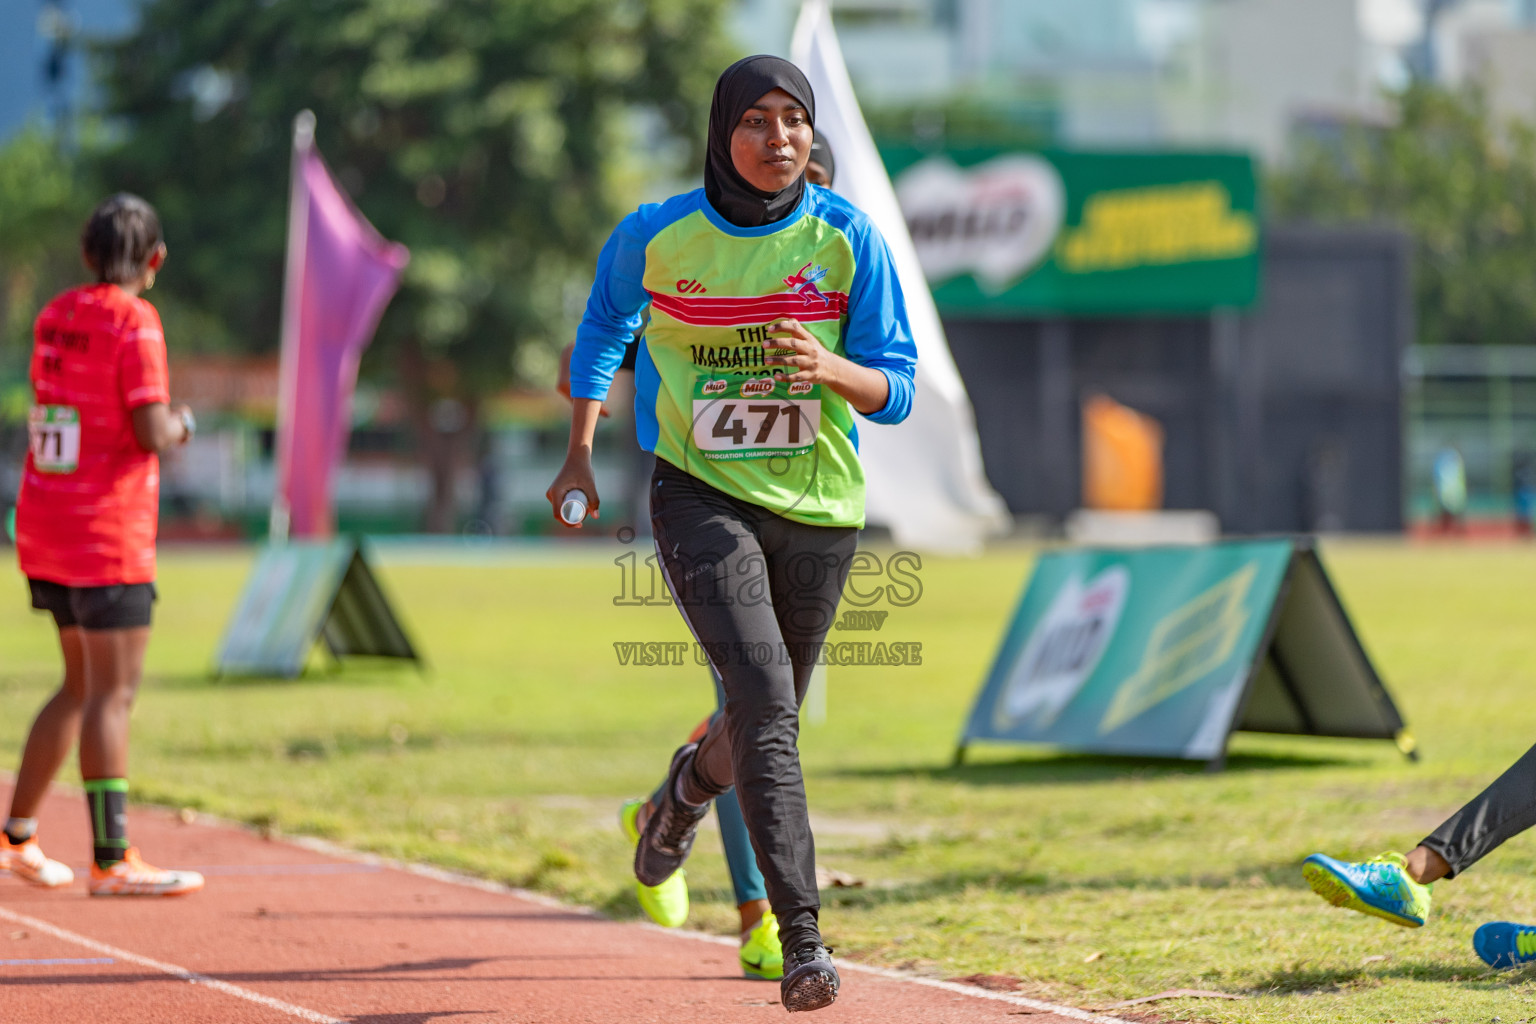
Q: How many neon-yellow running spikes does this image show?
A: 2